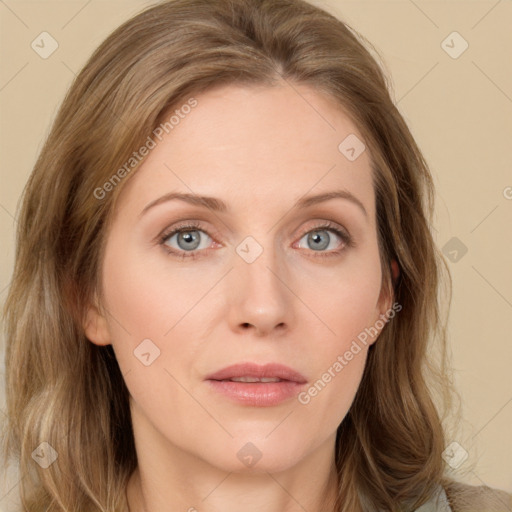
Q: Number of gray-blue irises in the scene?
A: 2